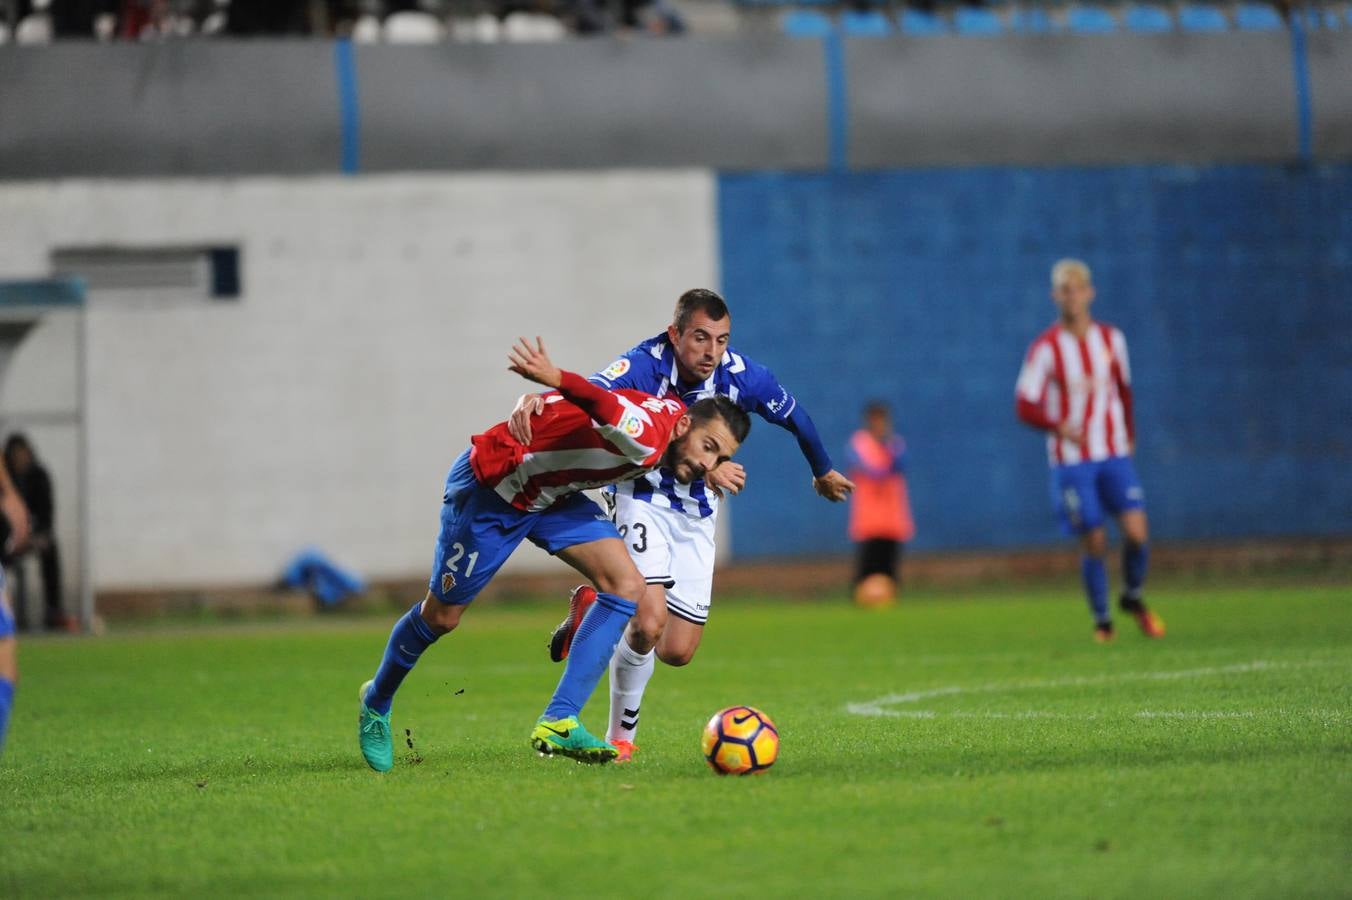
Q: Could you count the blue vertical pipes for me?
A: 3